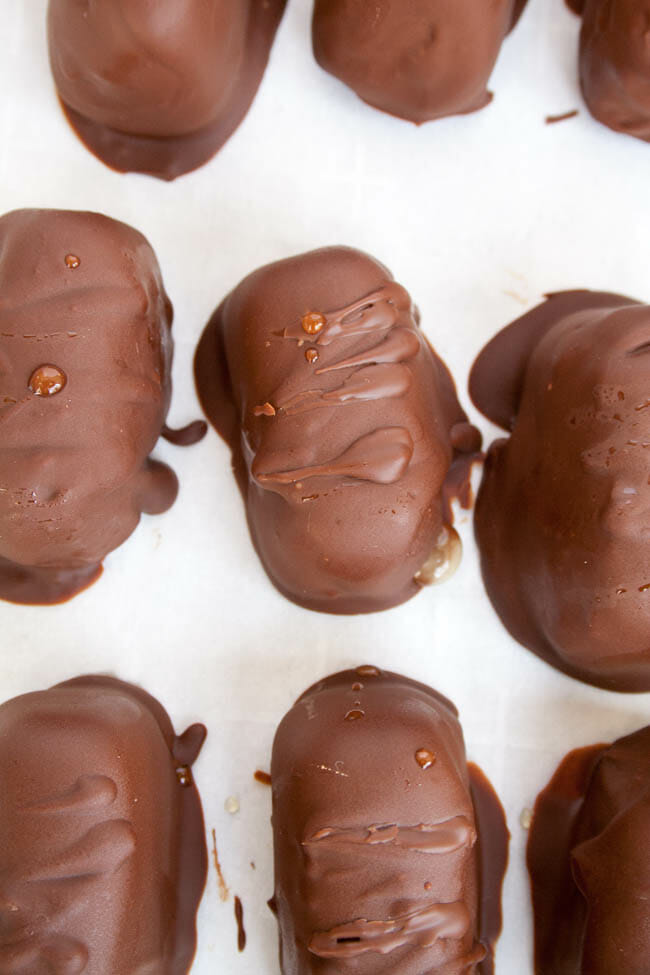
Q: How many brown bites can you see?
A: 9